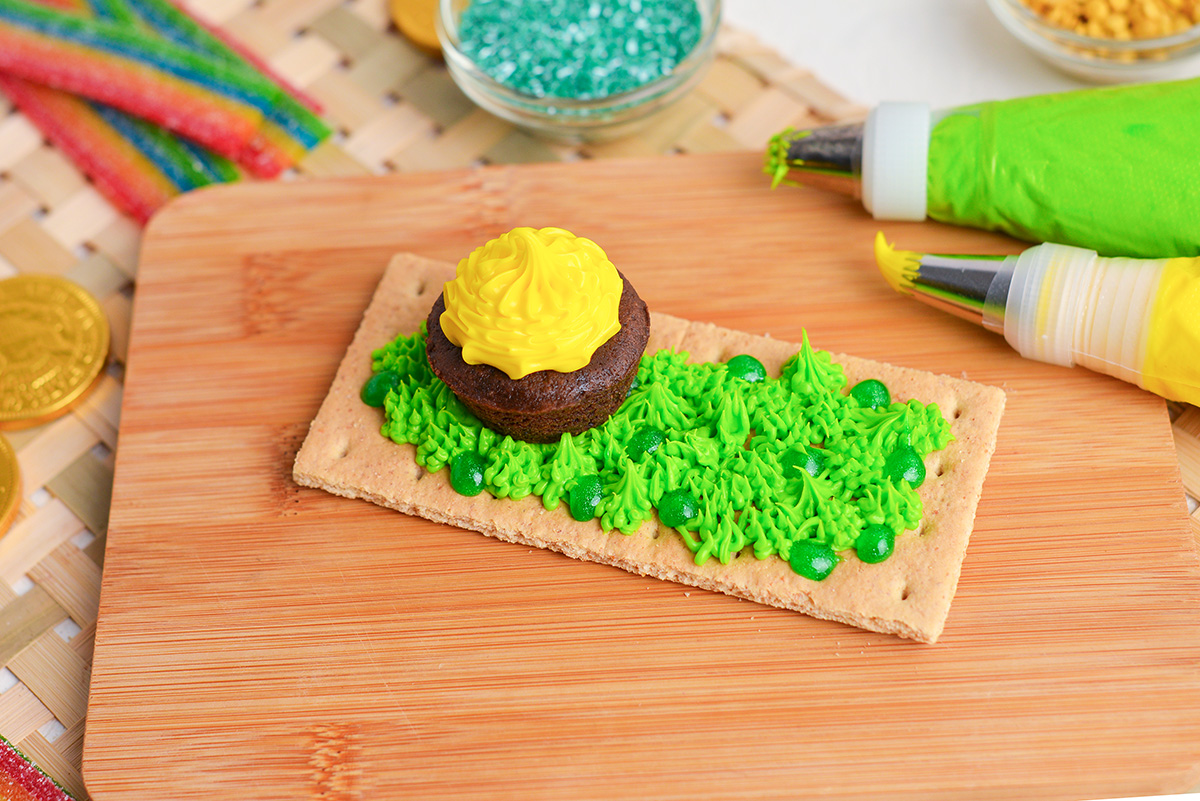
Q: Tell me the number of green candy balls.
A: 11